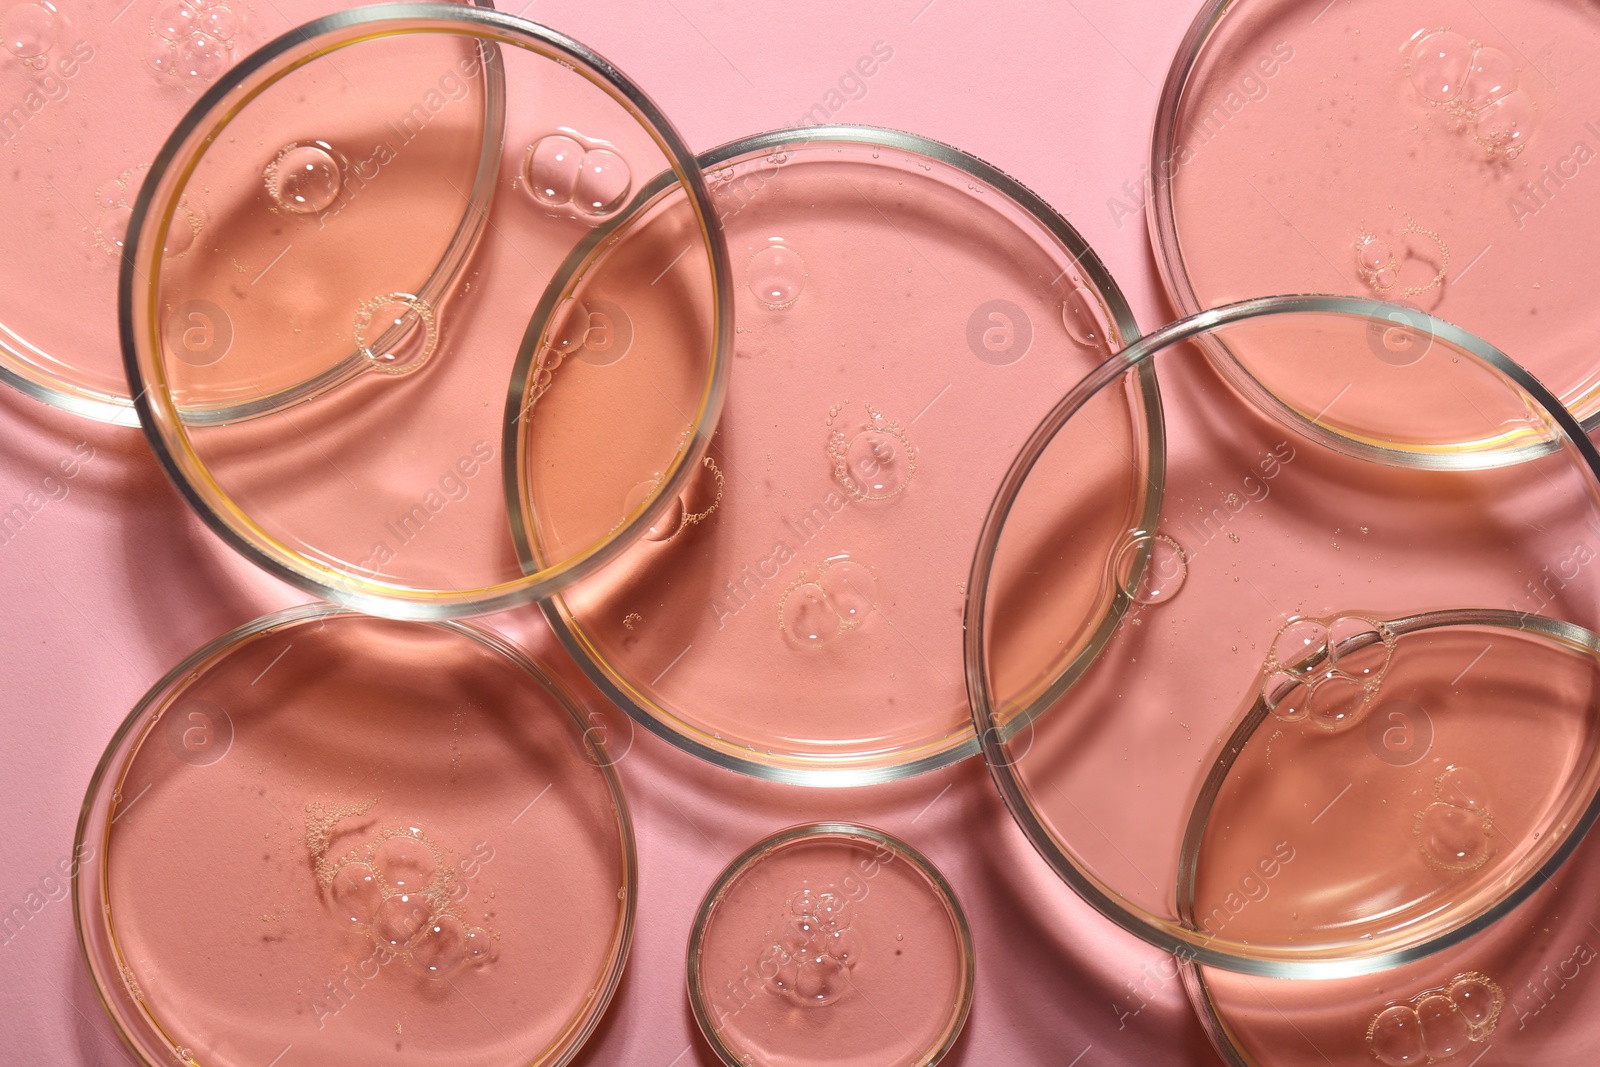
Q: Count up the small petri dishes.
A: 1